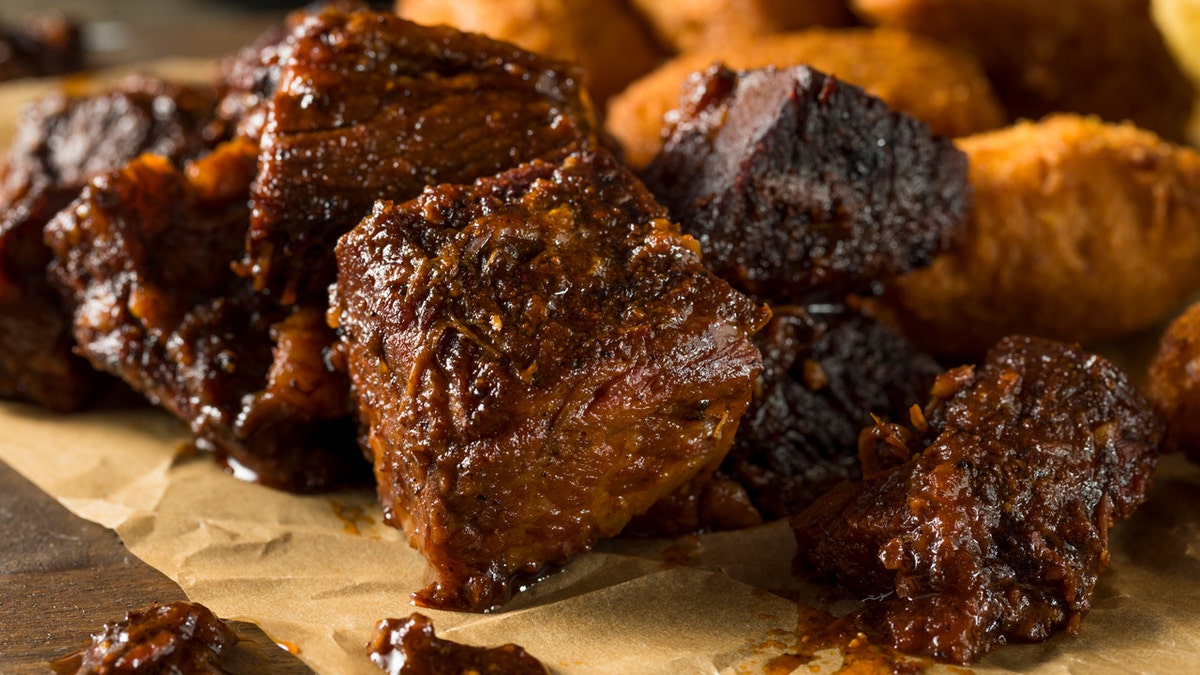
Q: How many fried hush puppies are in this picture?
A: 6